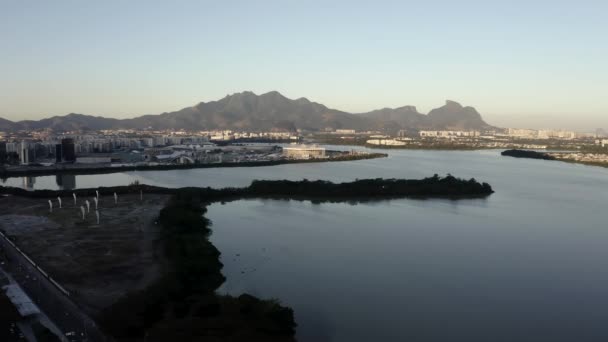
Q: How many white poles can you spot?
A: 10